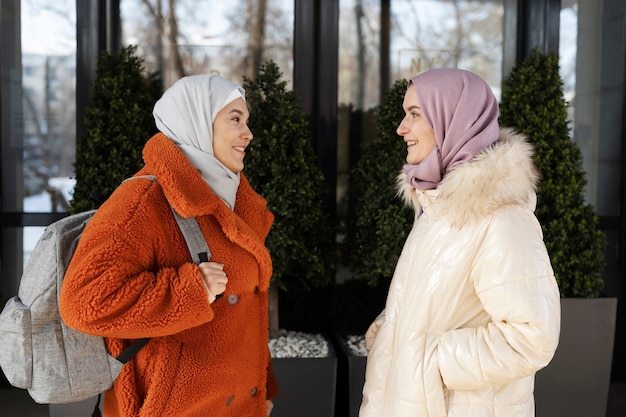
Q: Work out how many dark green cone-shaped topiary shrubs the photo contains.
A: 4